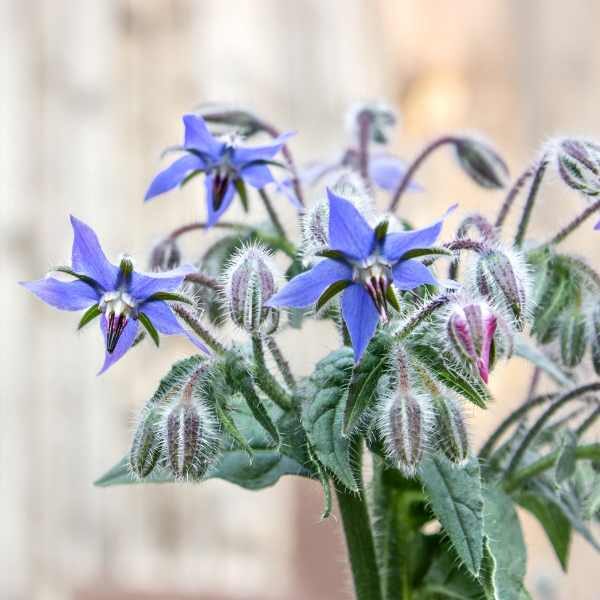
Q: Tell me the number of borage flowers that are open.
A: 3